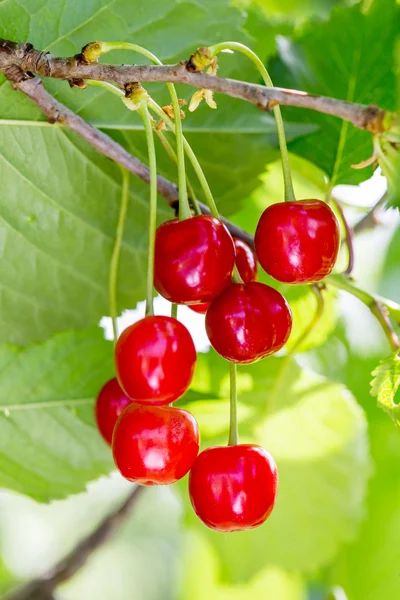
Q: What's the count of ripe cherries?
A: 8